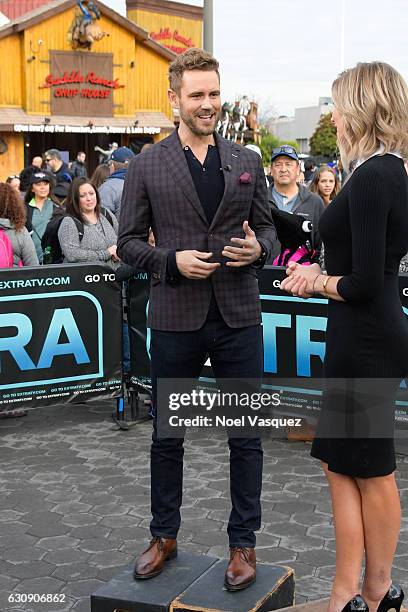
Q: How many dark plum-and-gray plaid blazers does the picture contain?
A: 1